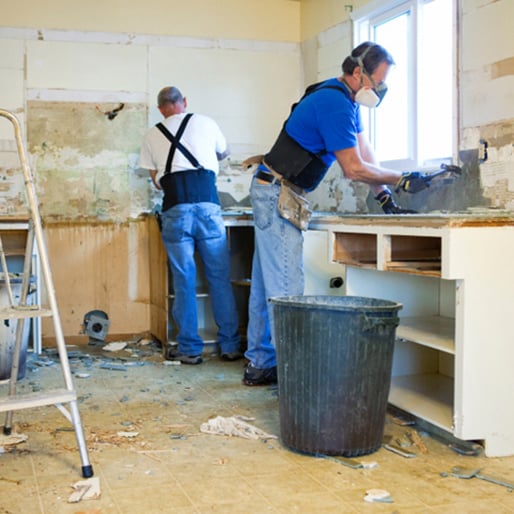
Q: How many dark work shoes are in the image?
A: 3